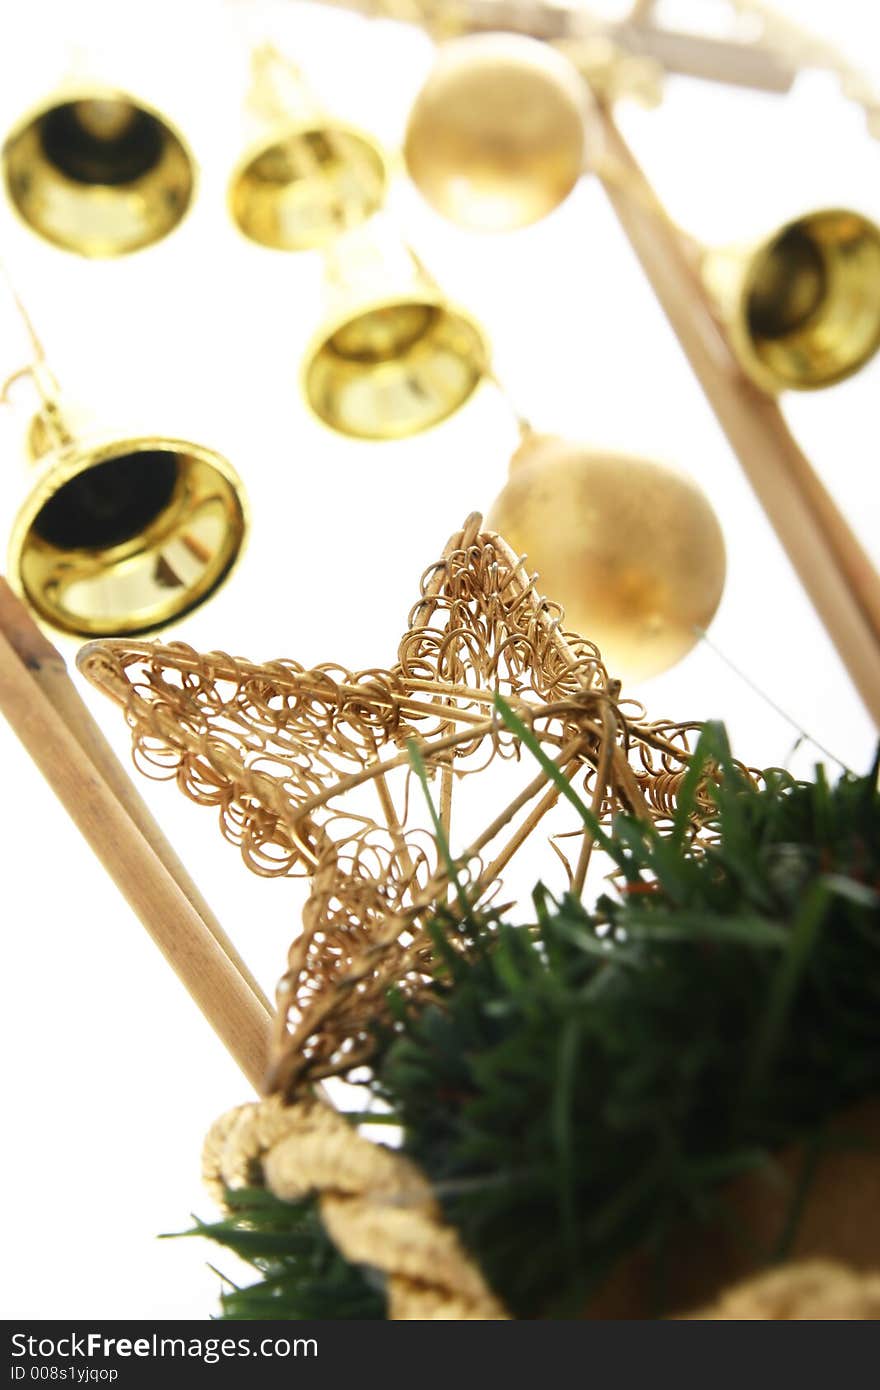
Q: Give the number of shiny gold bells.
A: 5